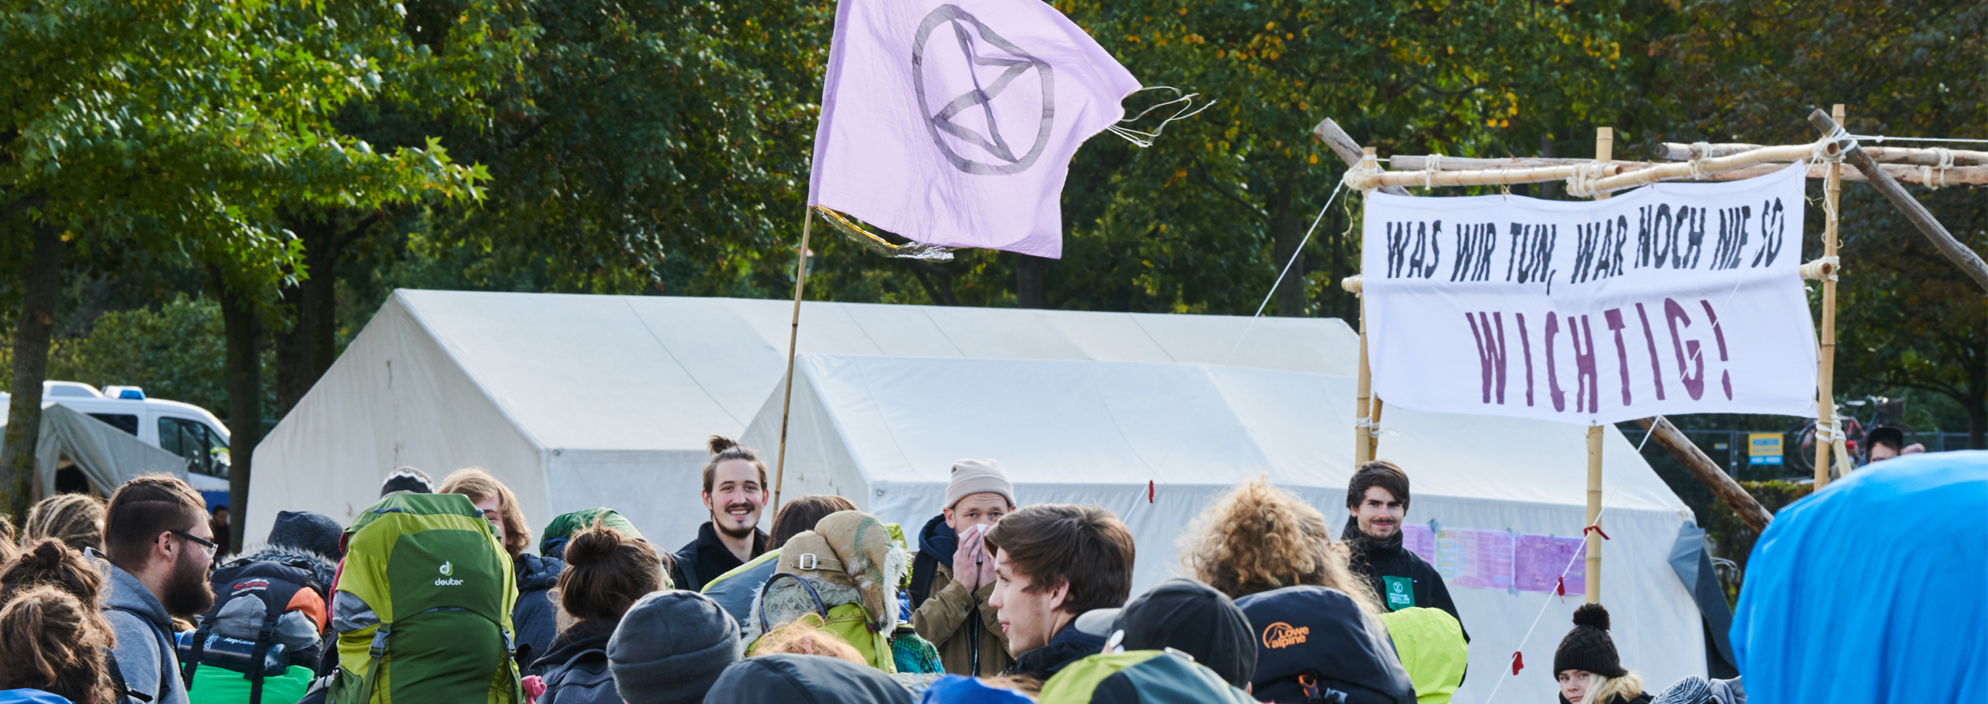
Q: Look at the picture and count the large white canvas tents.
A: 2